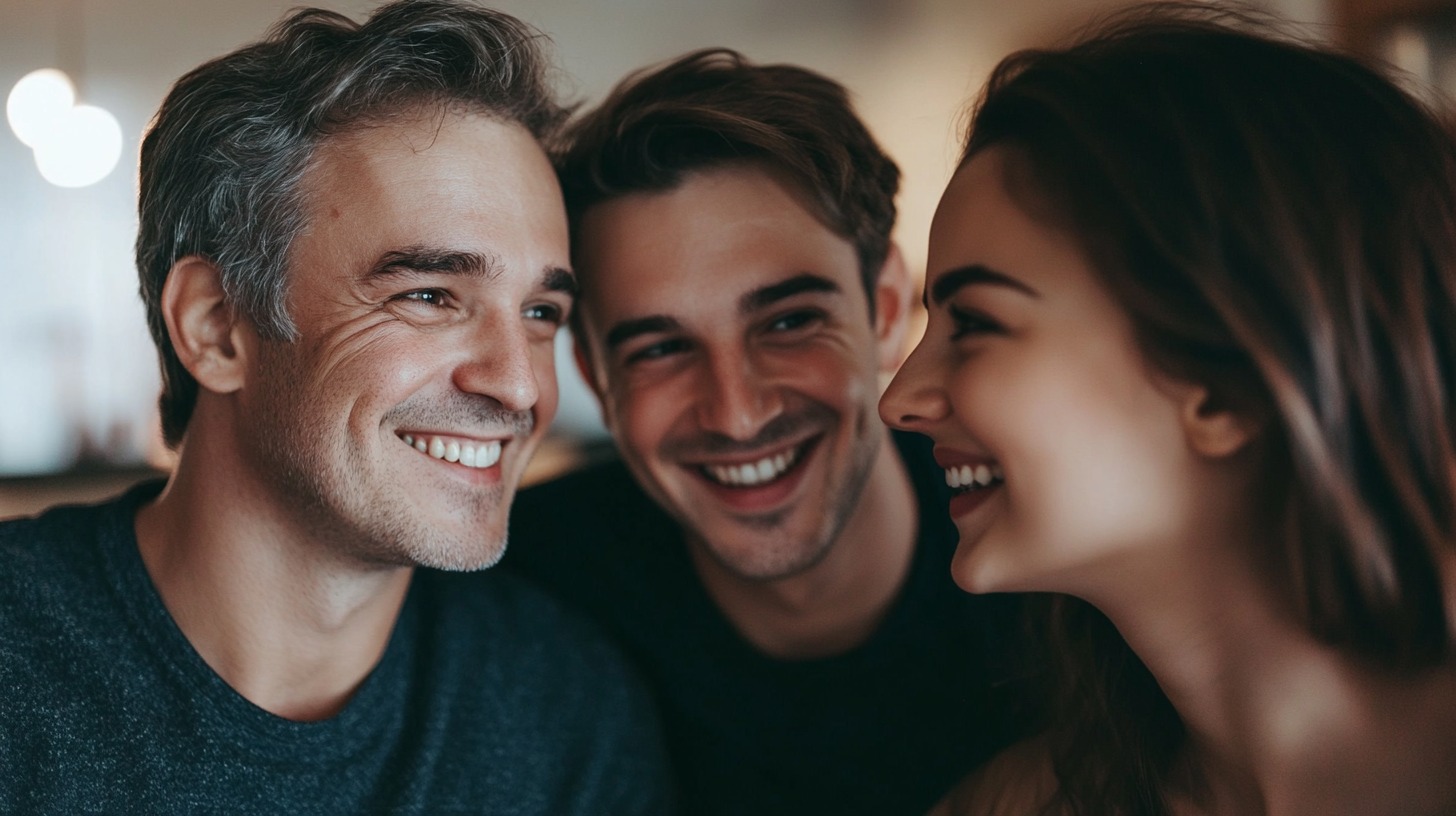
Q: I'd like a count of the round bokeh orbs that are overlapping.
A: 2